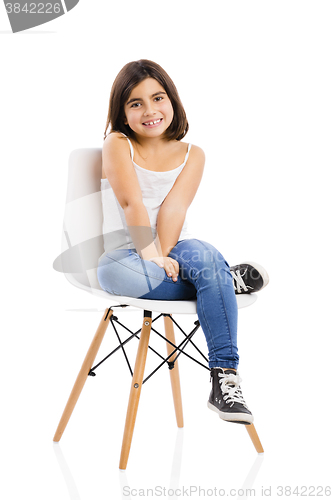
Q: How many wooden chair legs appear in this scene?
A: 4